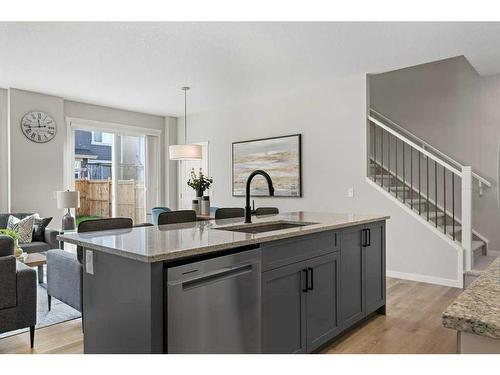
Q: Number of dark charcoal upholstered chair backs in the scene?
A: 4